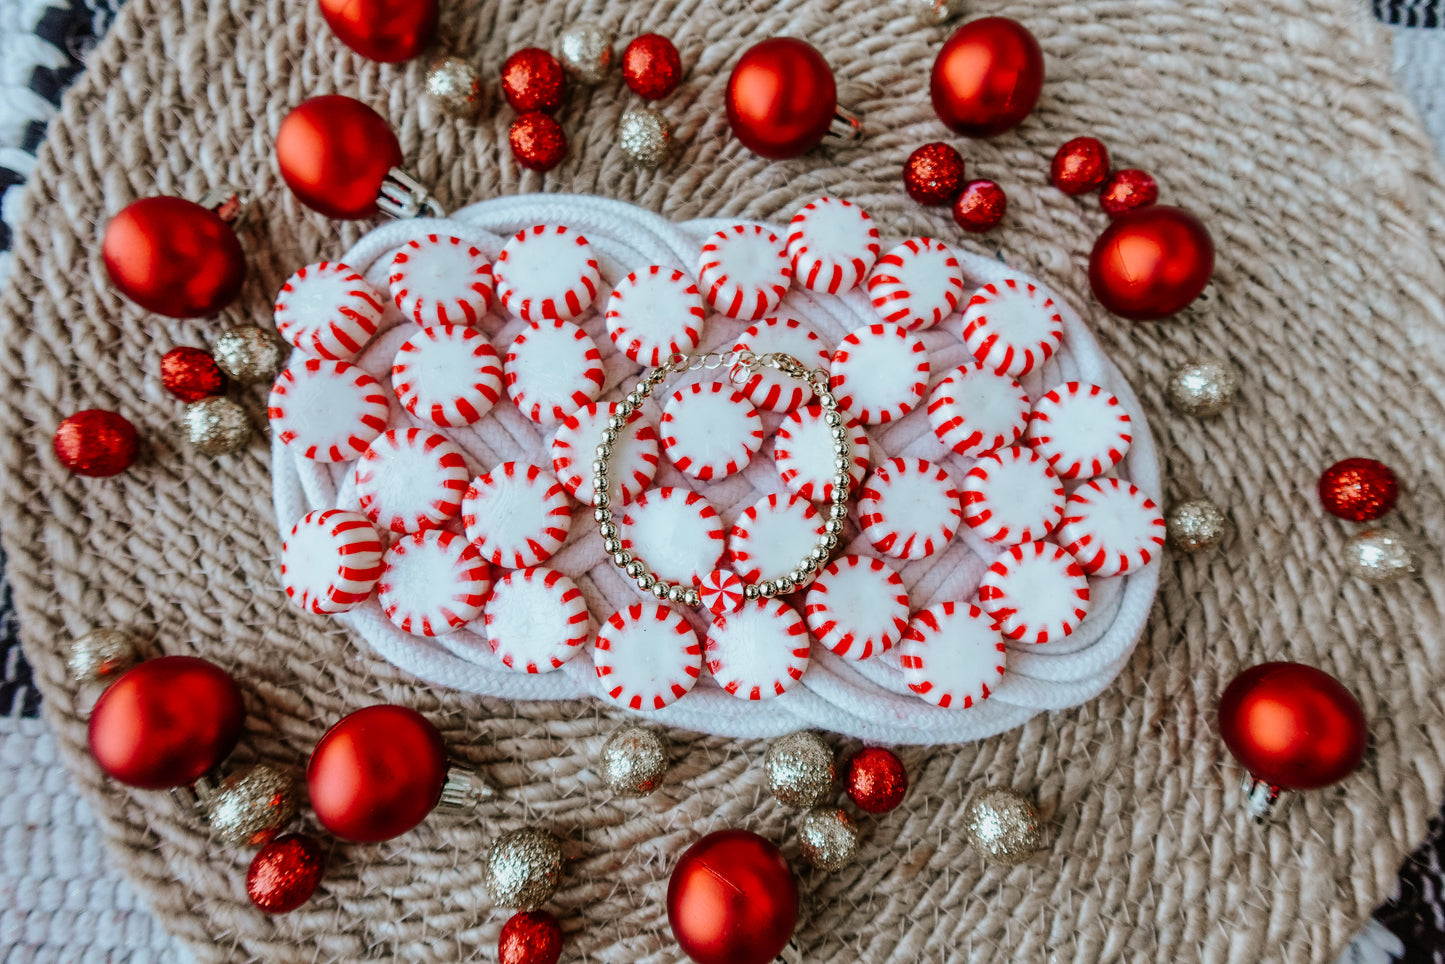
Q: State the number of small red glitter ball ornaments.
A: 13